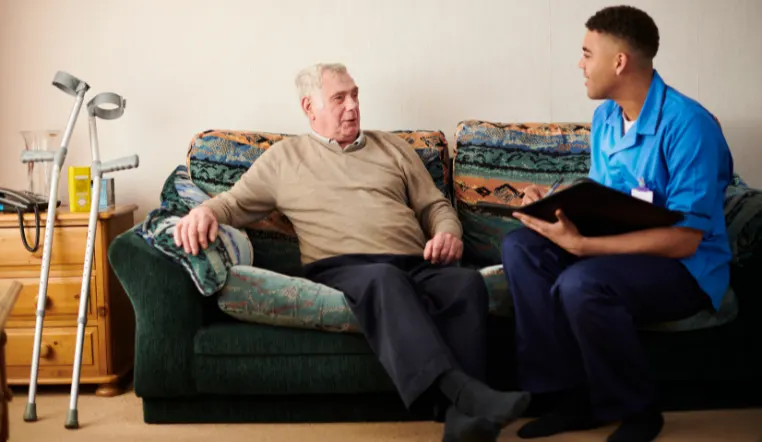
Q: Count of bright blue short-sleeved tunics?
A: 1